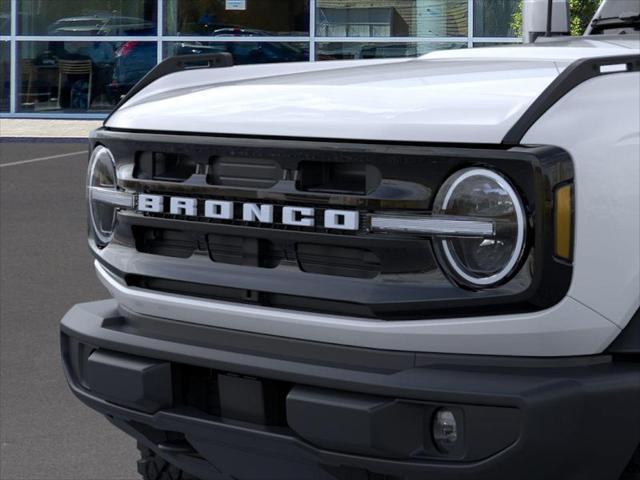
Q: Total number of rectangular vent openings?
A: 6